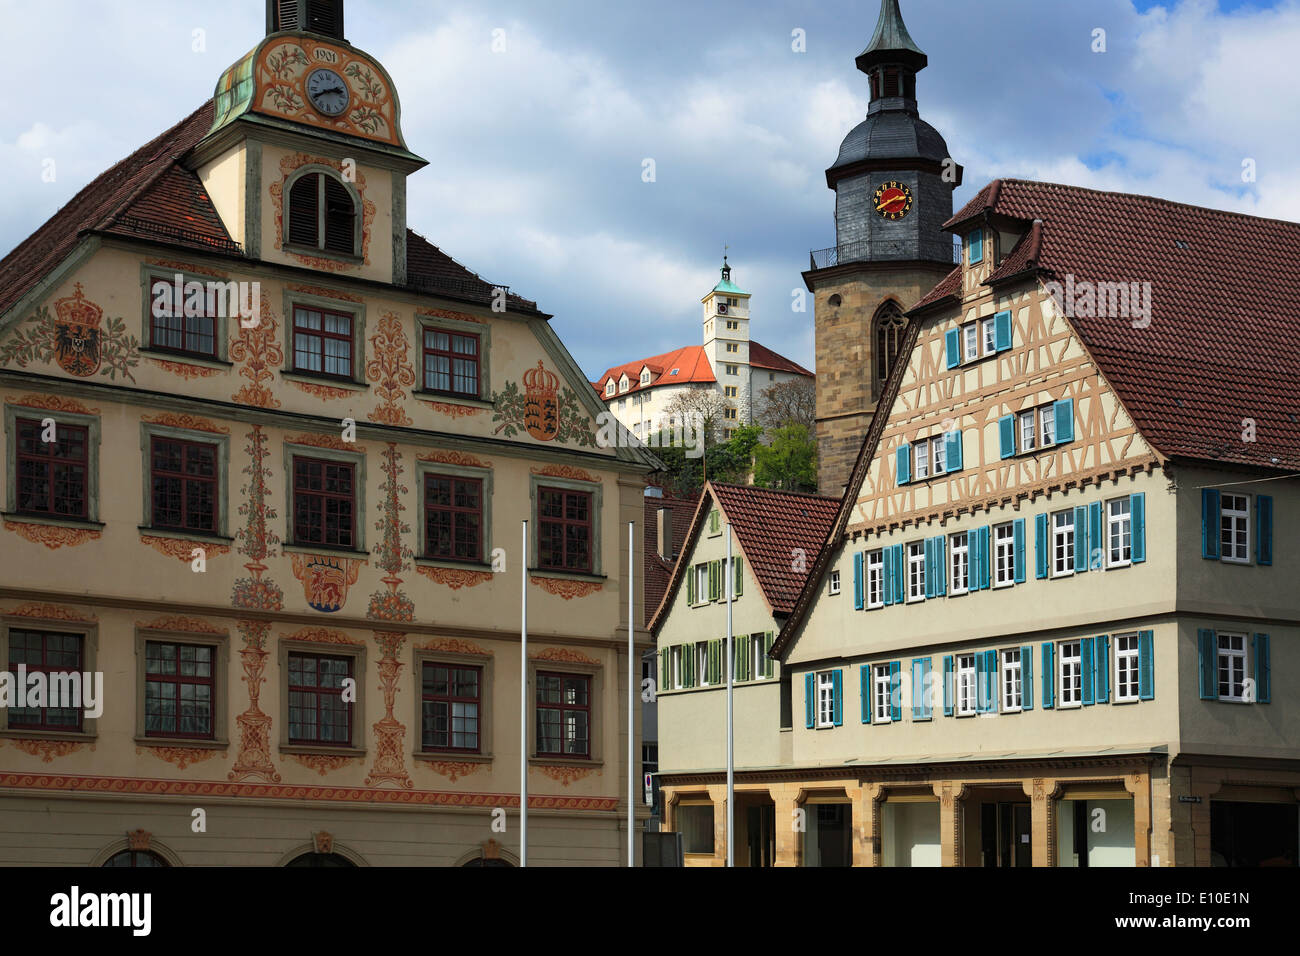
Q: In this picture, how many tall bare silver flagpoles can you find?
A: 3